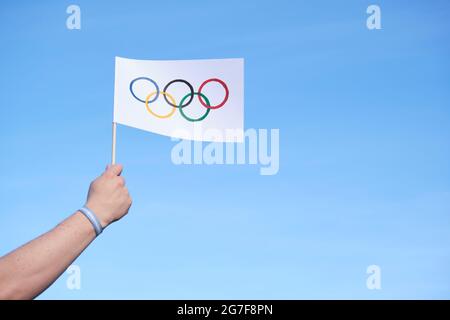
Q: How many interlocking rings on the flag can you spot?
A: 5